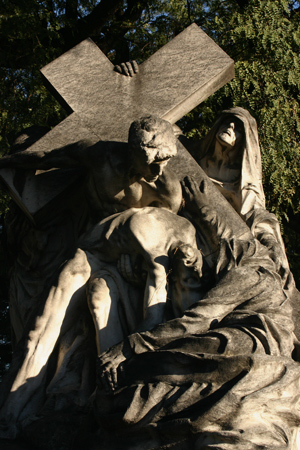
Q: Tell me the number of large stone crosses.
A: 1